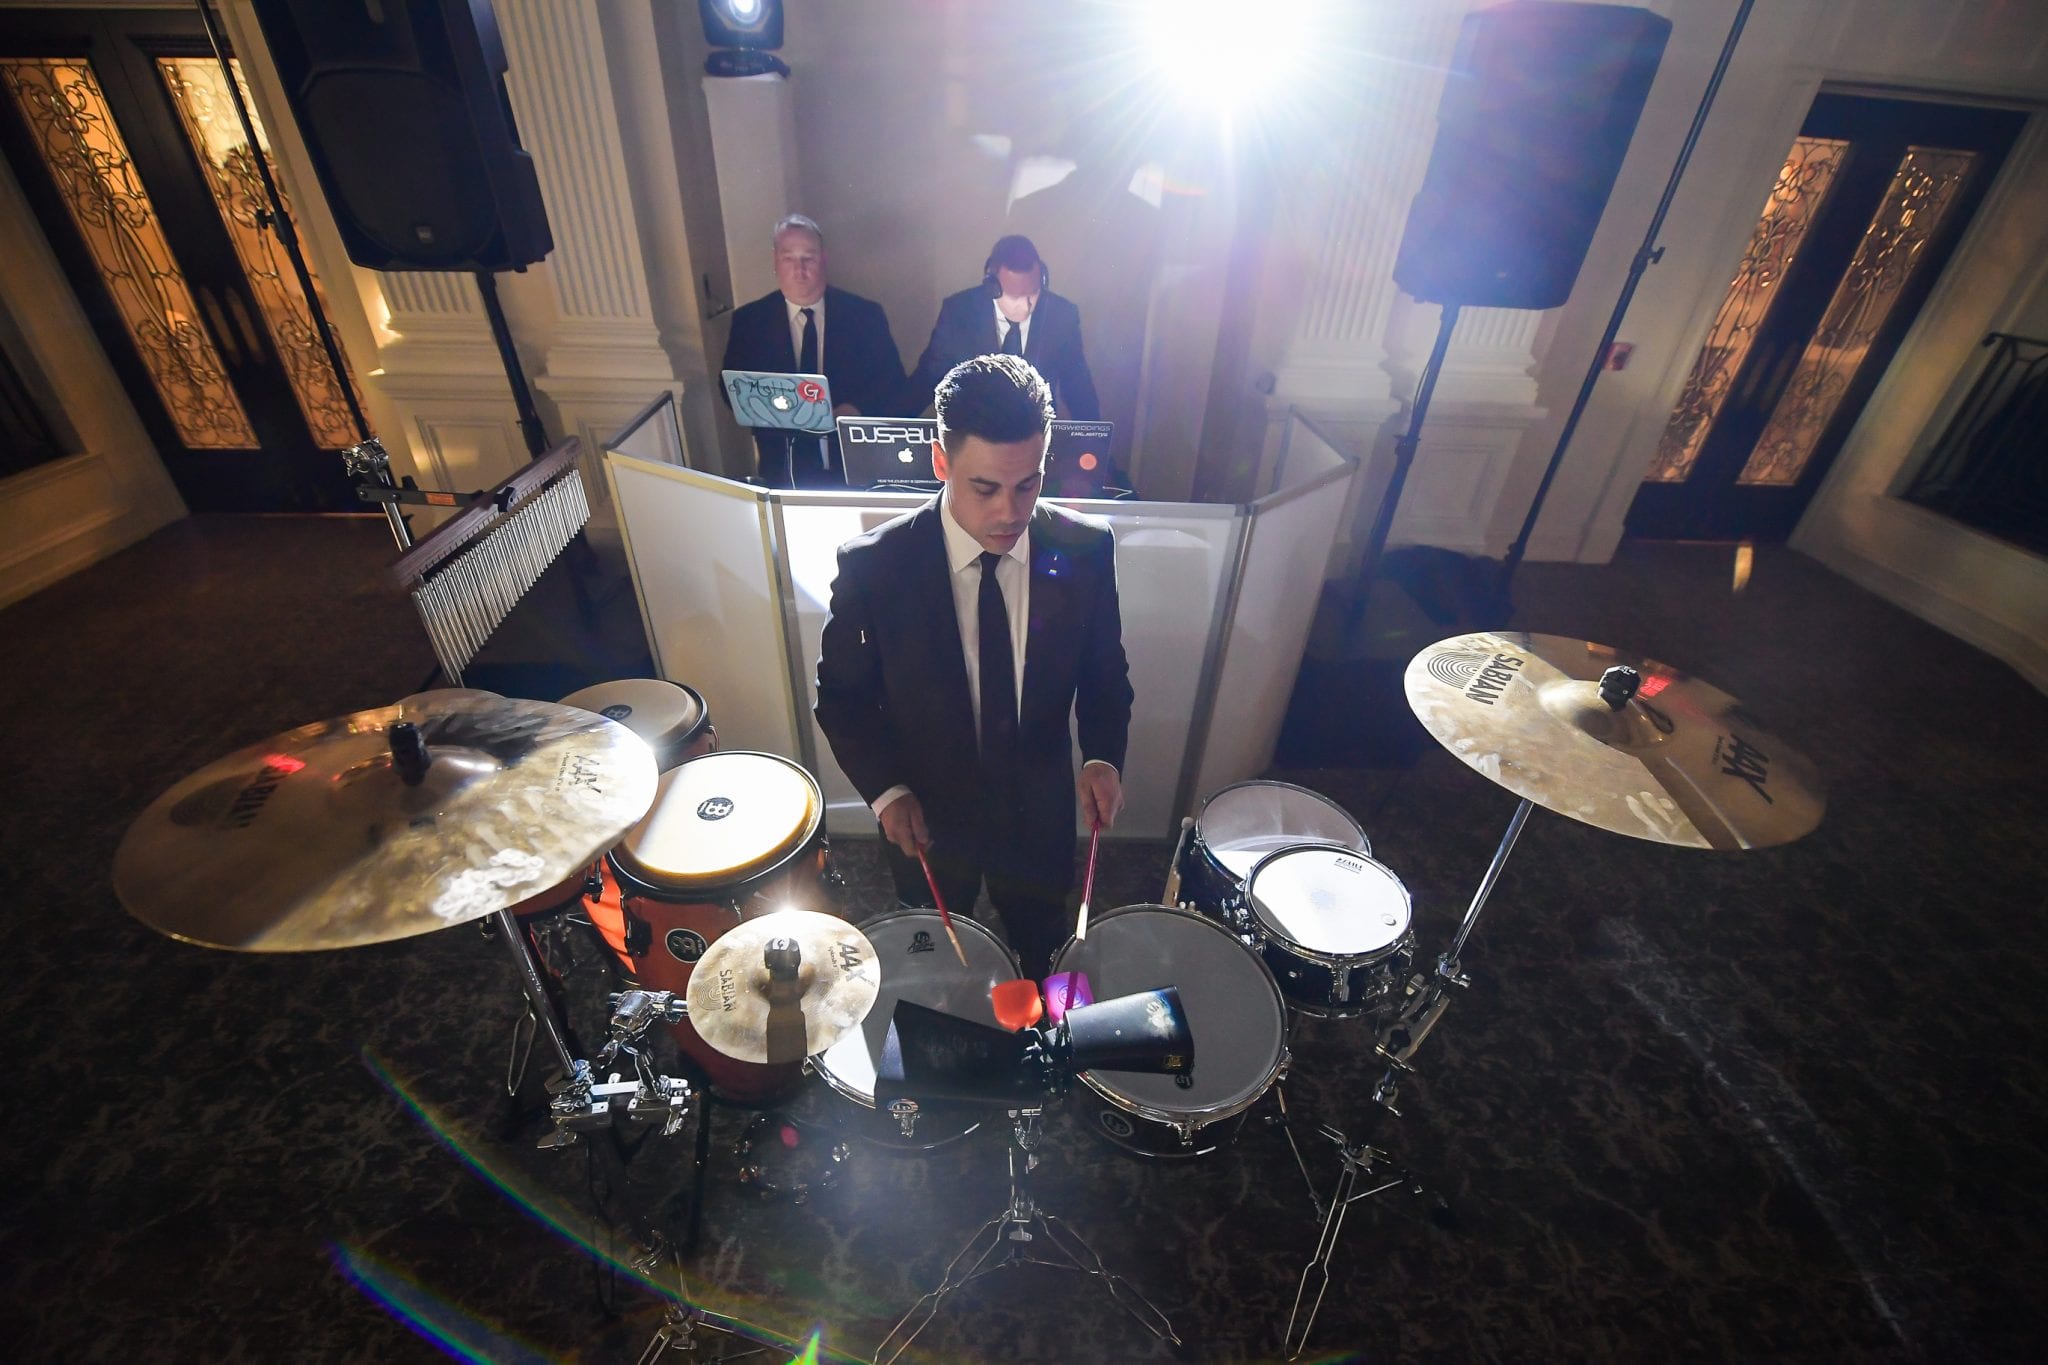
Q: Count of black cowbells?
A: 2